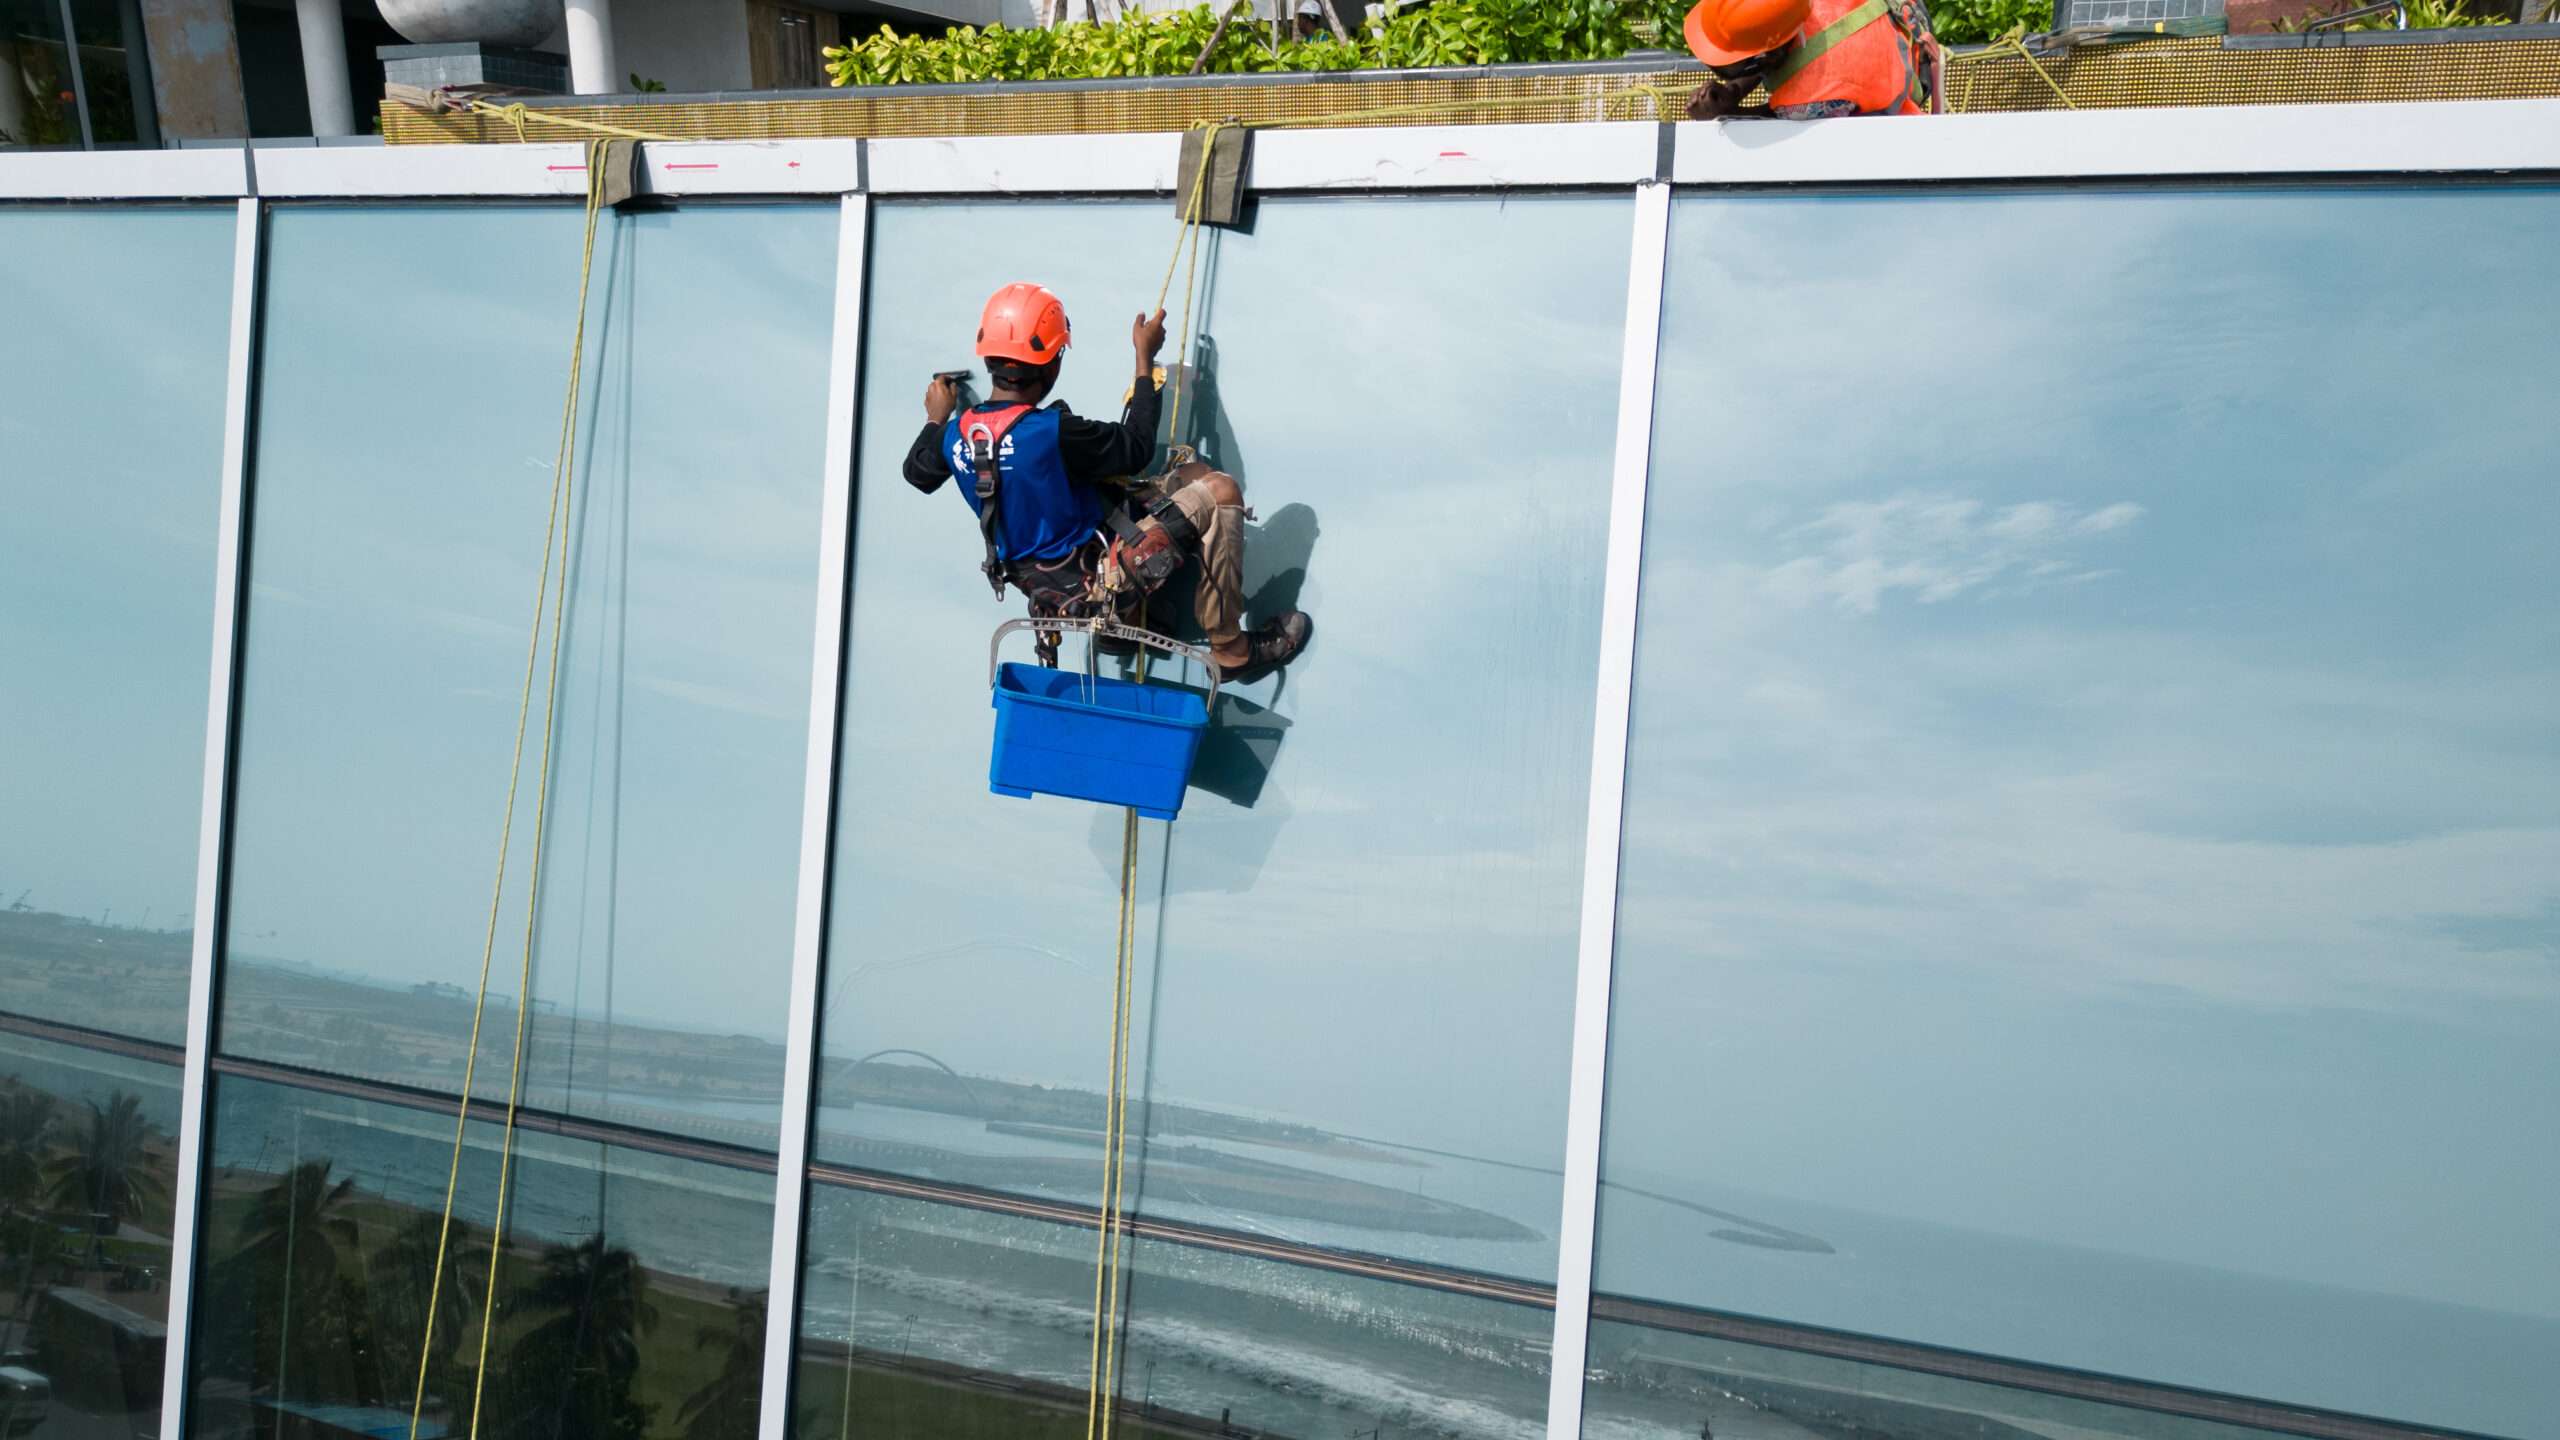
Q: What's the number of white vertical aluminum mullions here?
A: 3